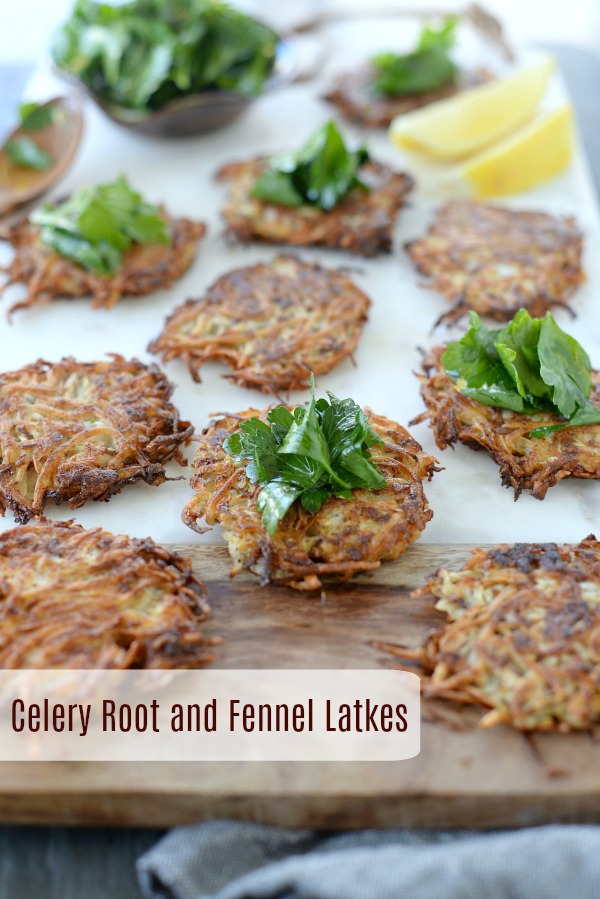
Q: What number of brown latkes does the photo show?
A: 10